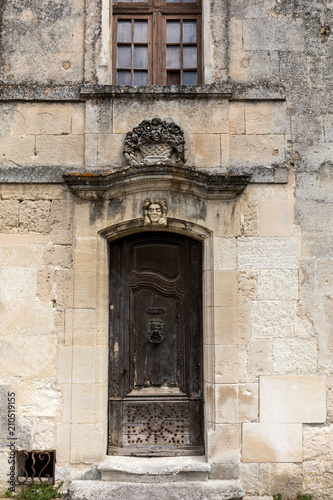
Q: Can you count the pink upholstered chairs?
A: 0